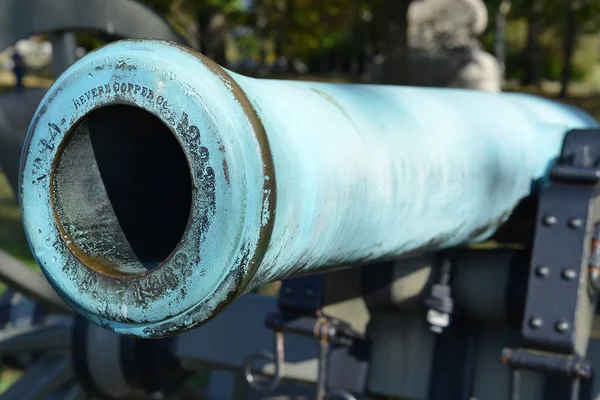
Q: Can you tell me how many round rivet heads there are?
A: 6